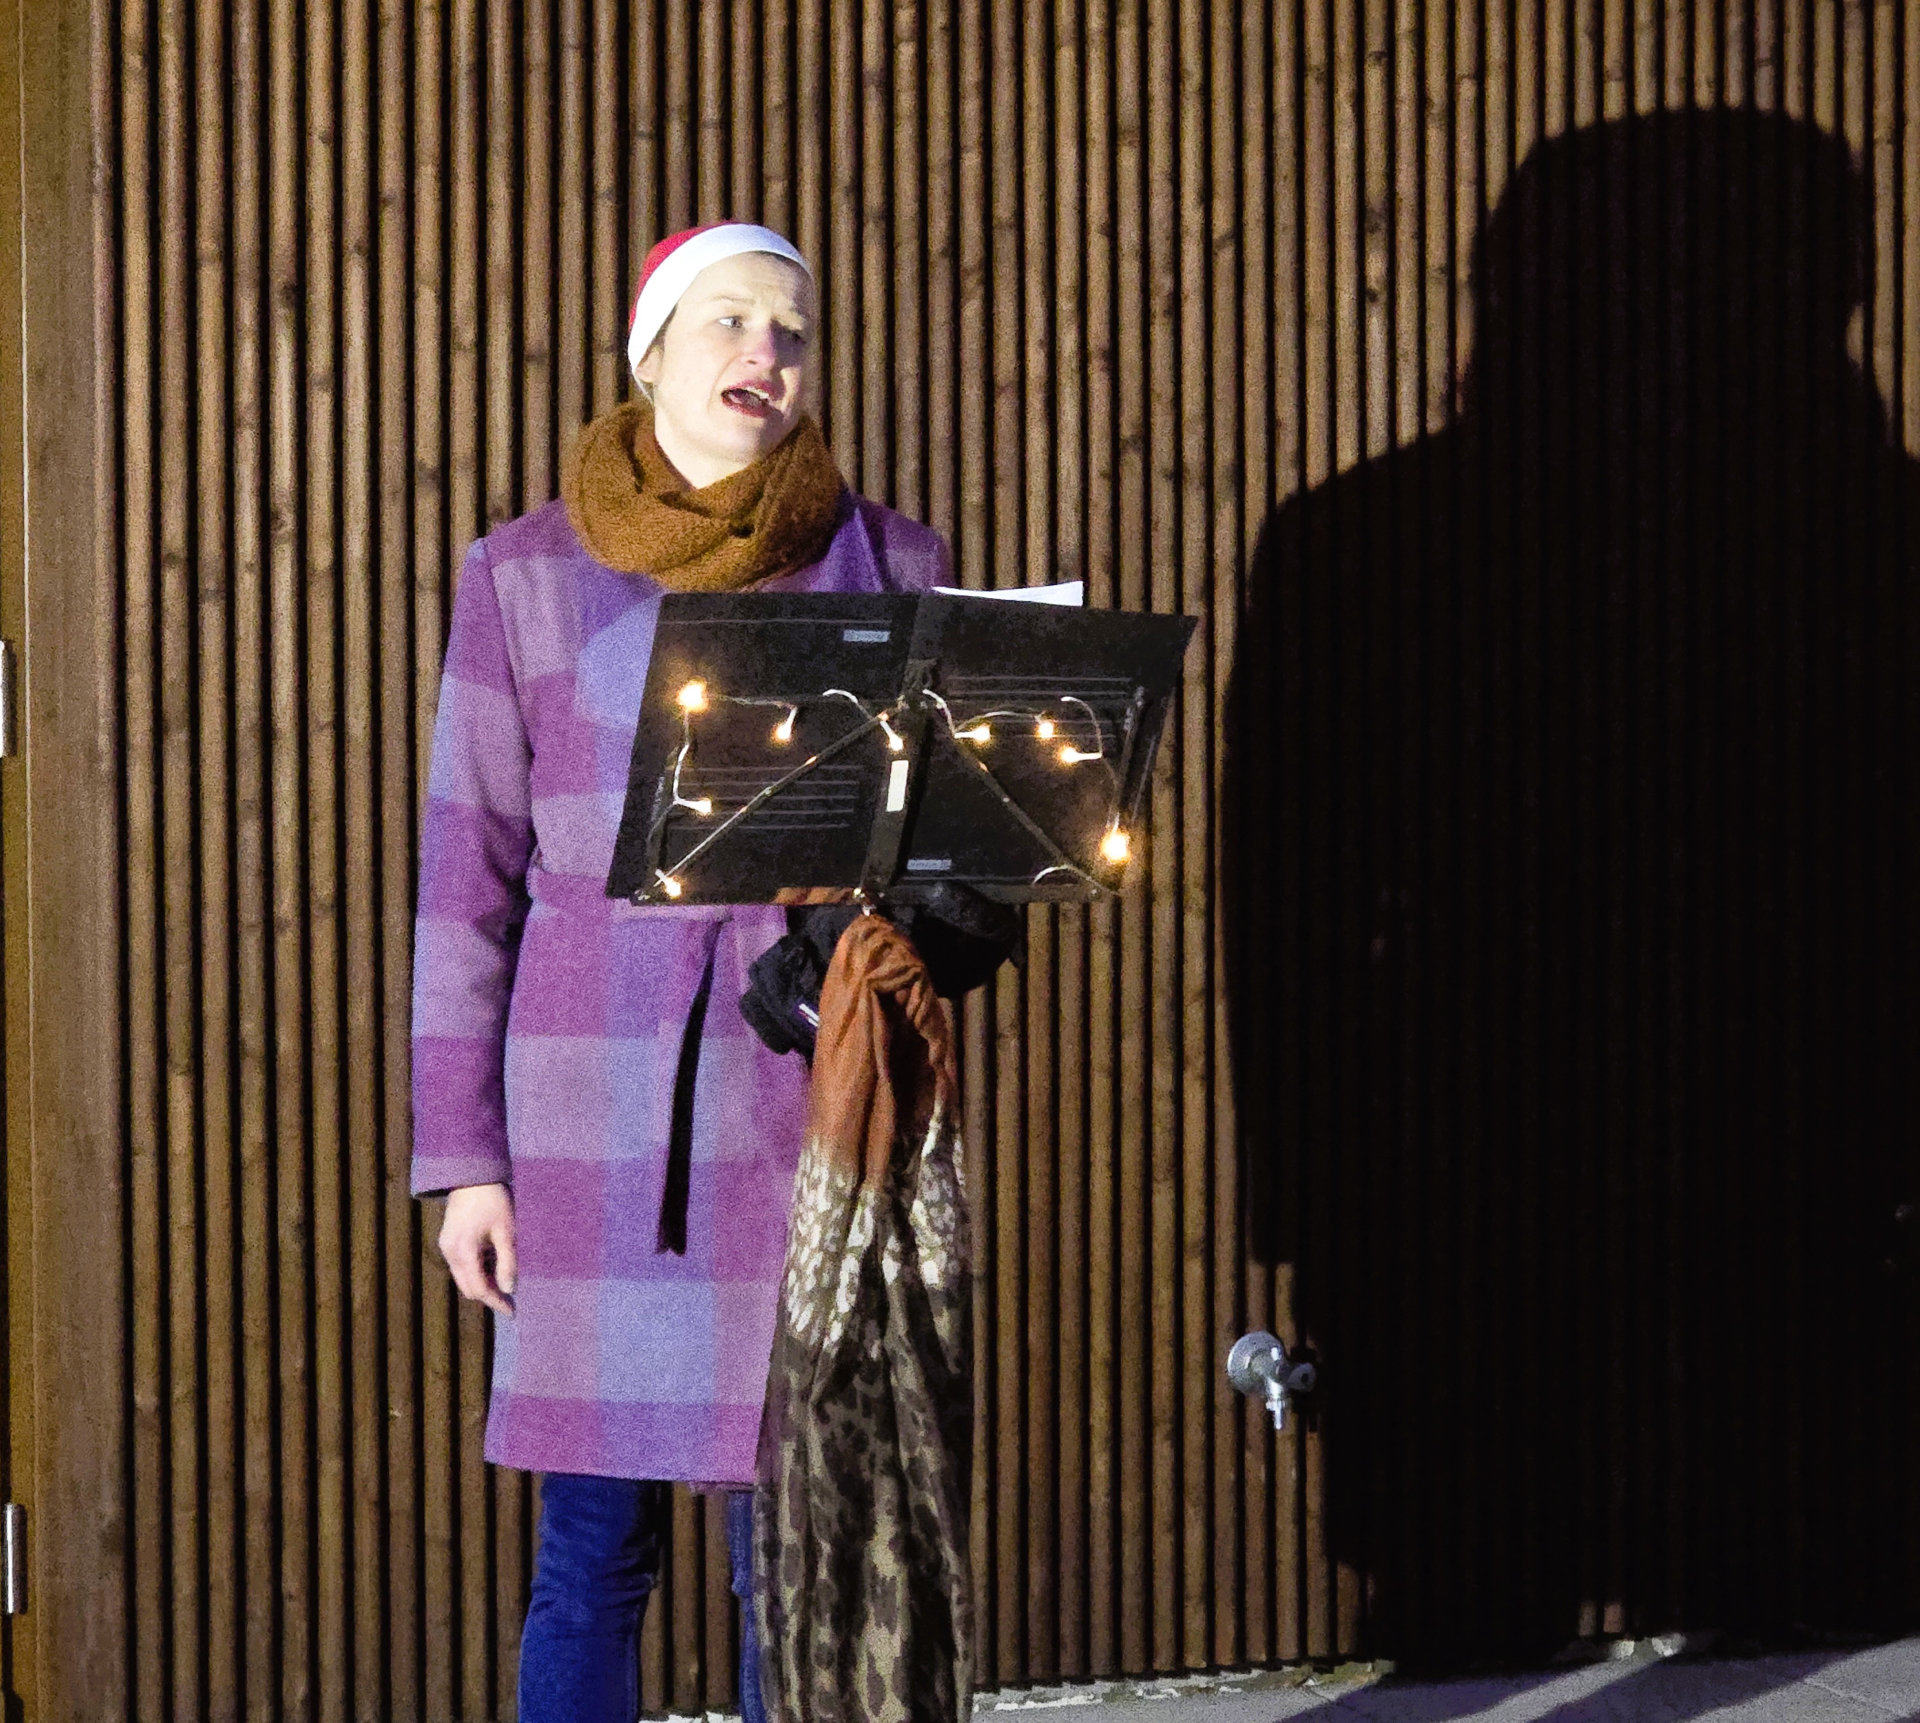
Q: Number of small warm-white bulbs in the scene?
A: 9